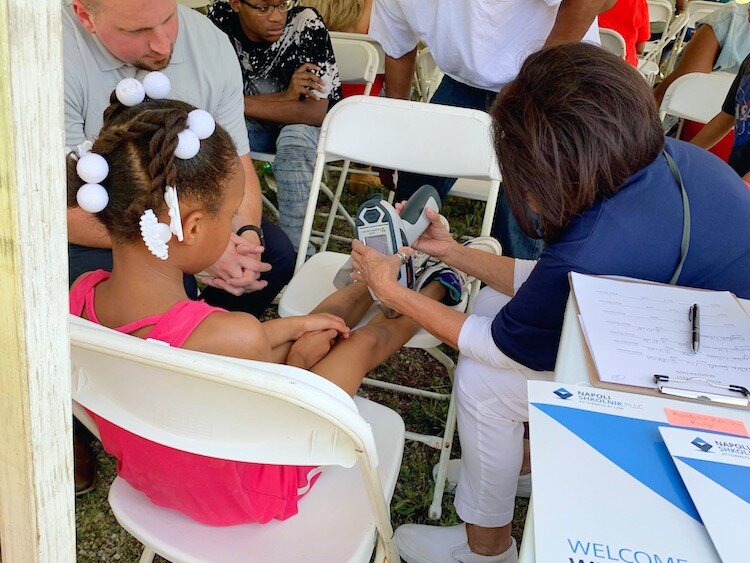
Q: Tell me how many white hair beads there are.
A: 6